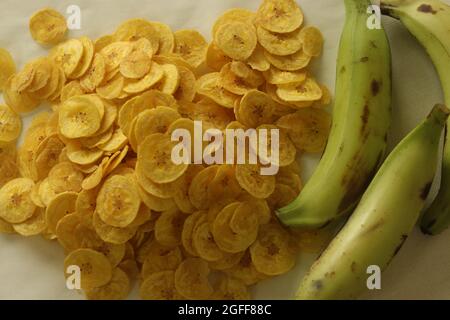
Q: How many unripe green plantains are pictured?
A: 3